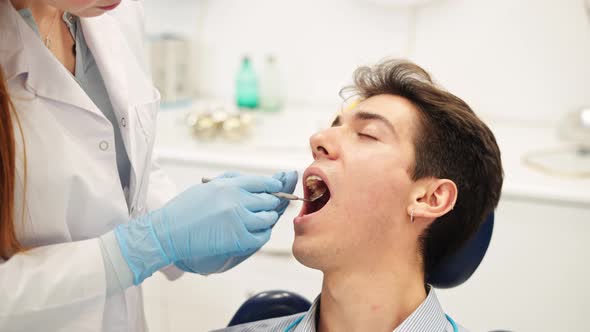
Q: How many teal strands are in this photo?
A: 2